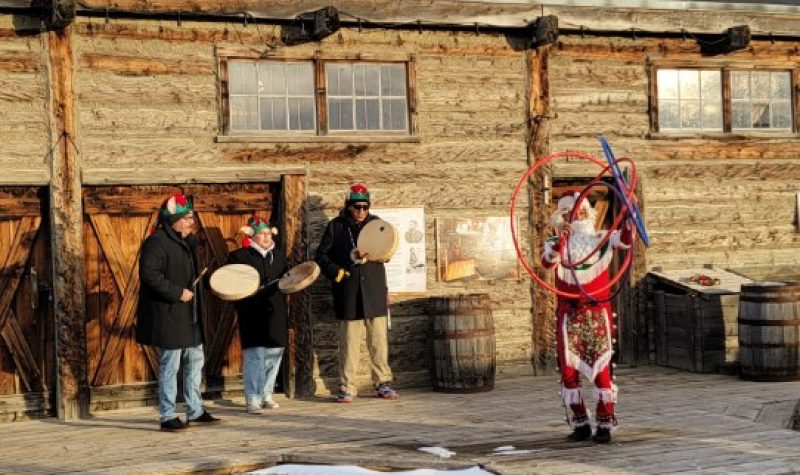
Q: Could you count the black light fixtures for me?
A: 4